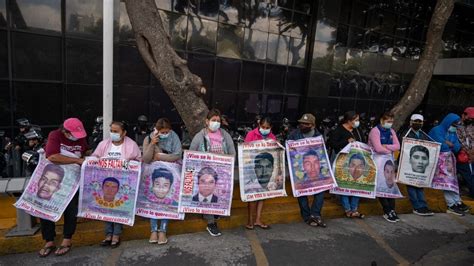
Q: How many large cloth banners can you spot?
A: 10